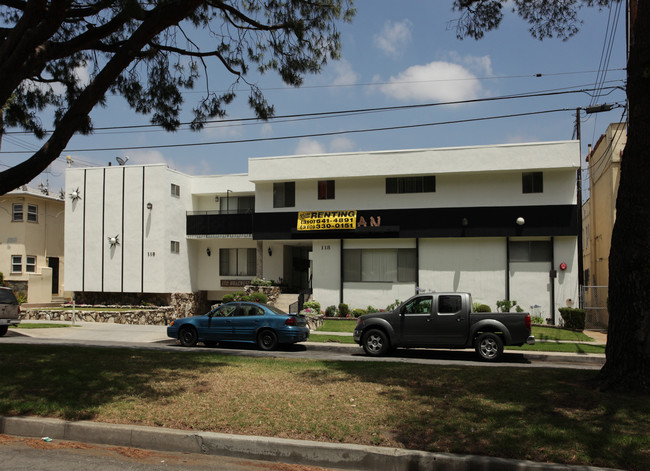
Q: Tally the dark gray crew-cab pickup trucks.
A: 1